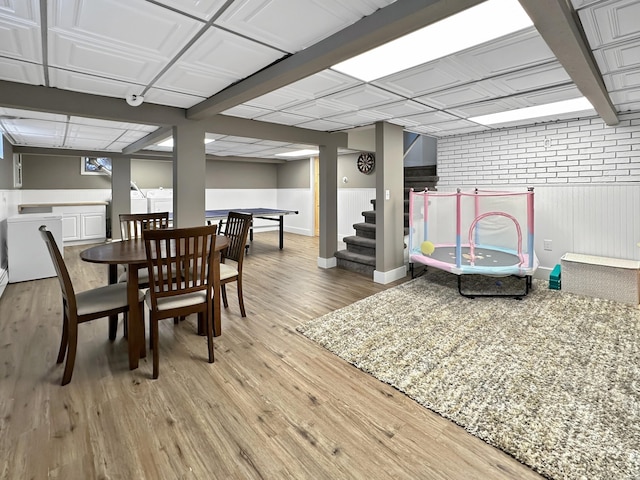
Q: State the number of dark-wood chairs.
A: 4